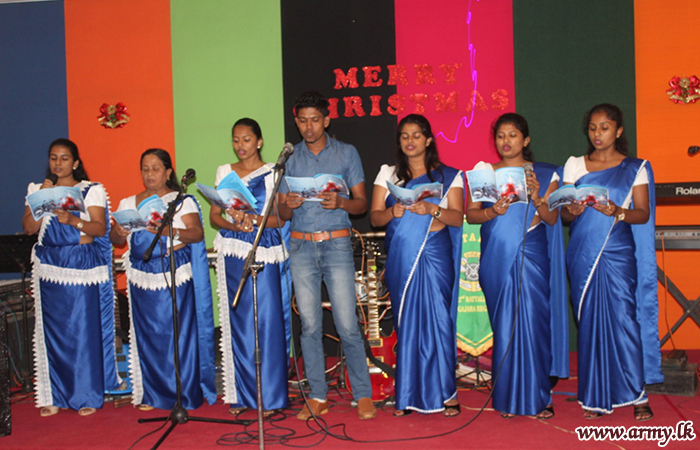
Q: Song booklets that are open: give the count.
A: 7